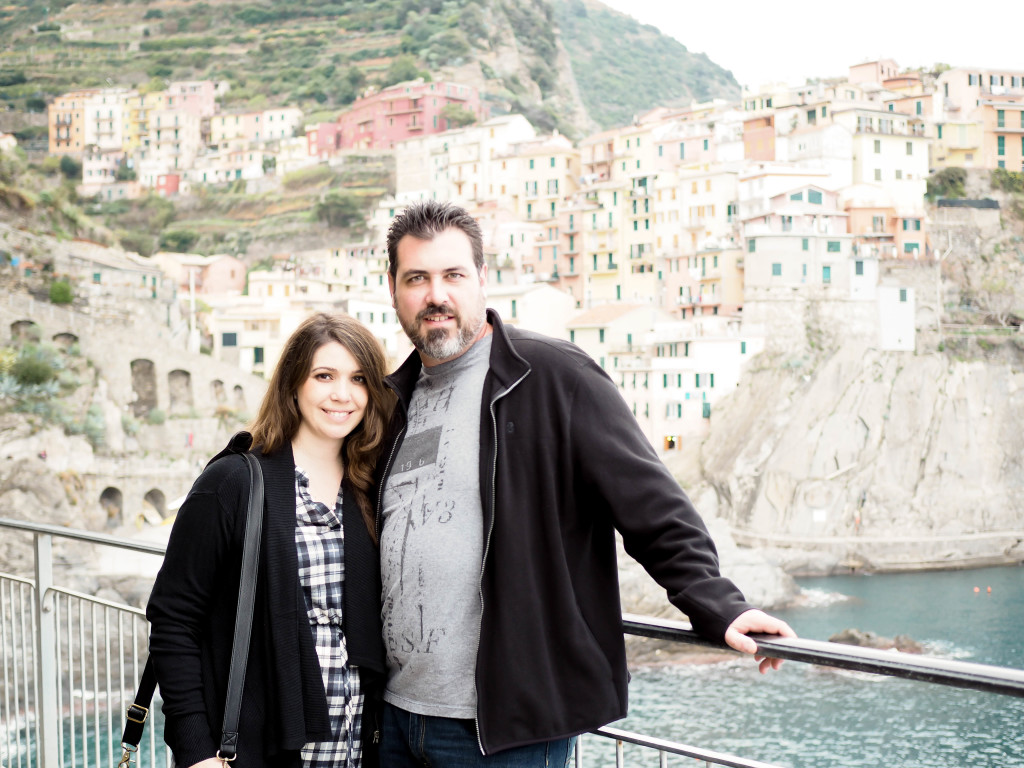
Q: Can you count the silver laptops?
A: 0